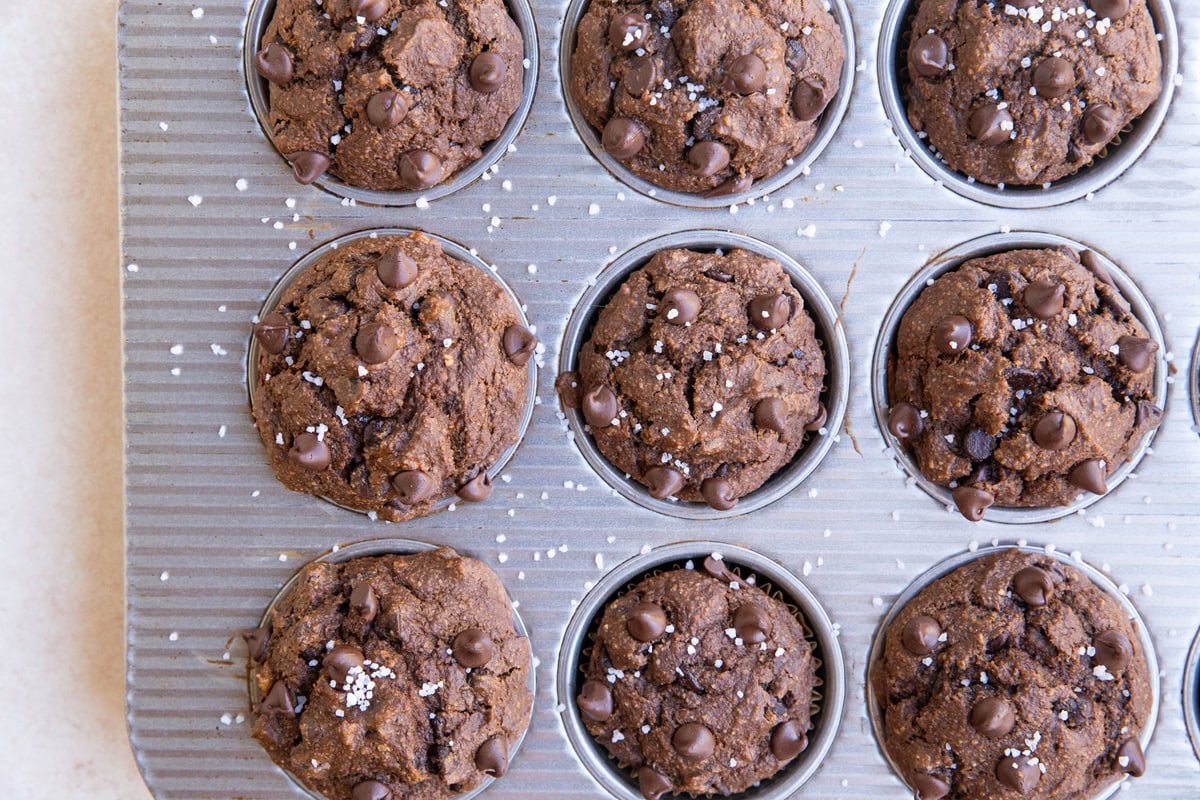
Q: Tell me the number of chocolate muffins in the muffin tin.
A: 9